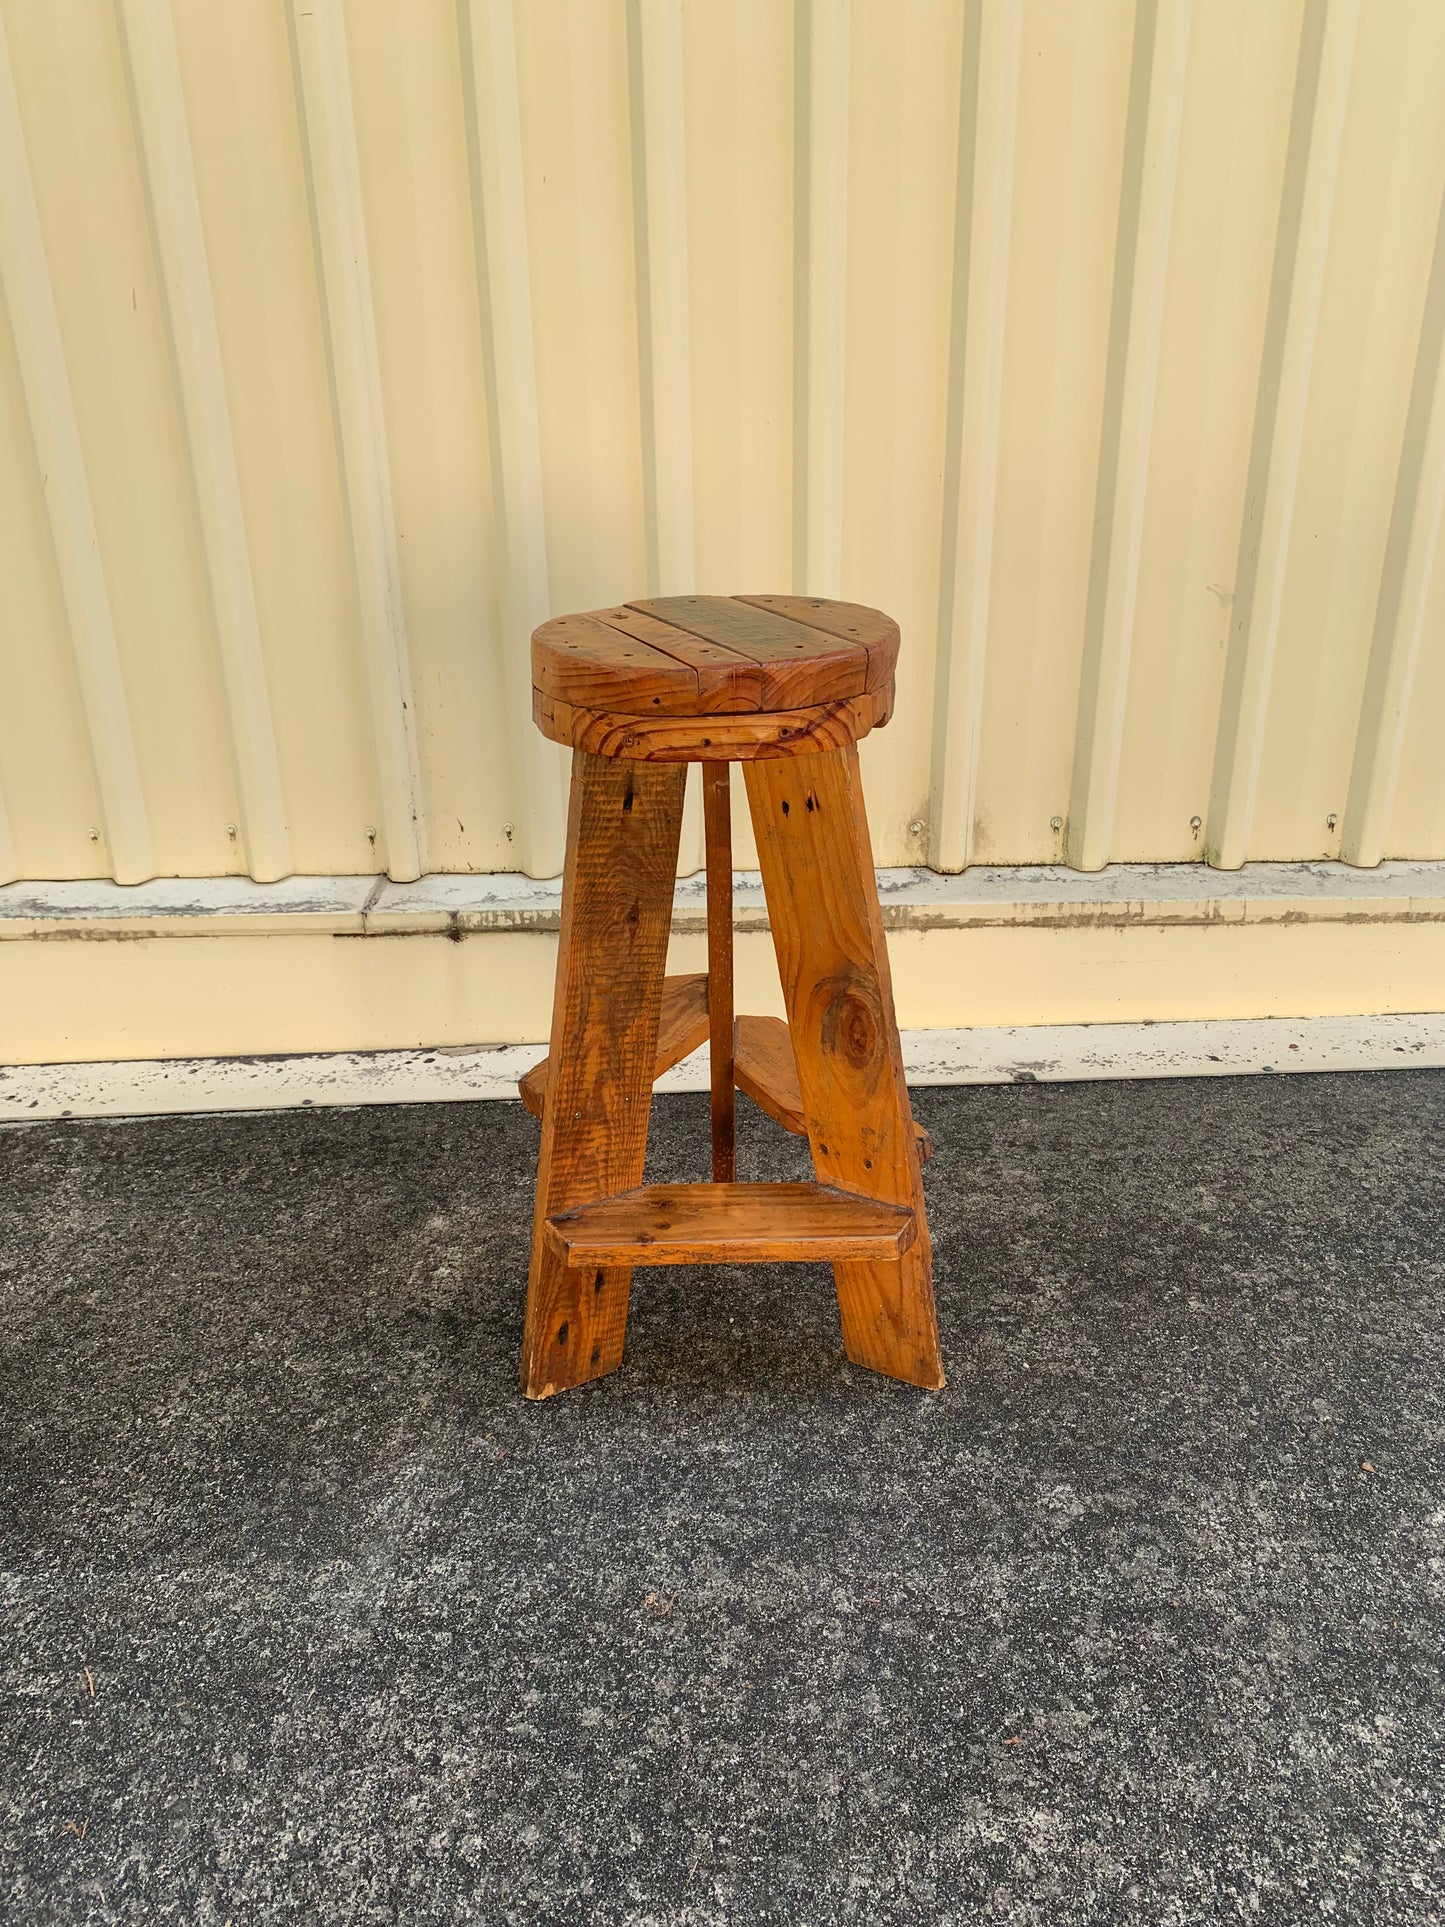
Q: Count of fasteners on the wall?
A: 8